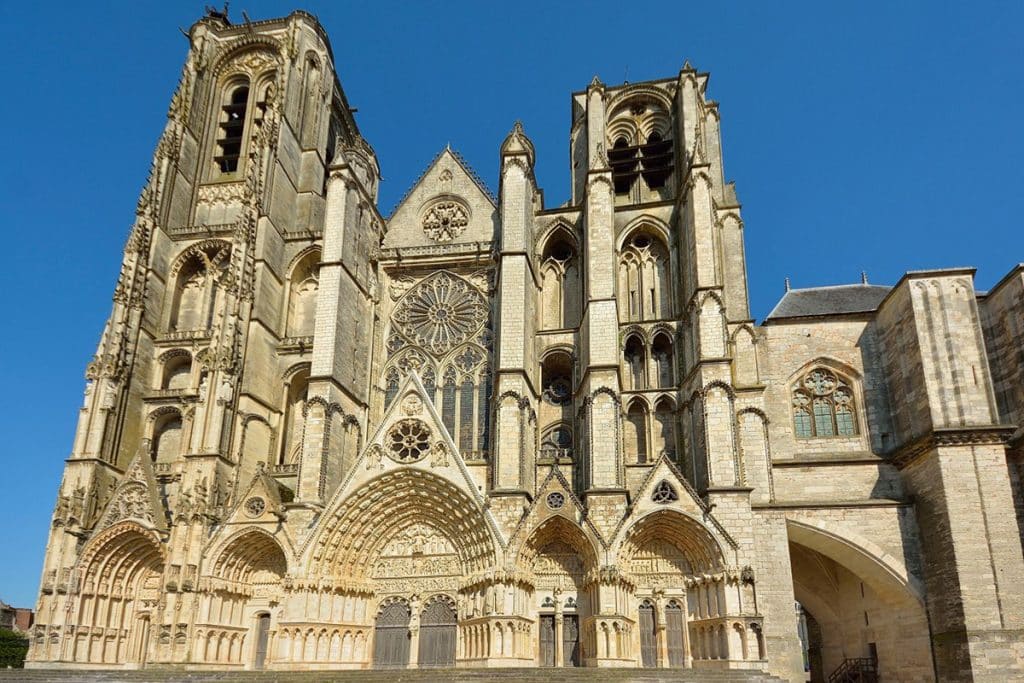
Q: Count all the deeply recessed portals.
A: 5